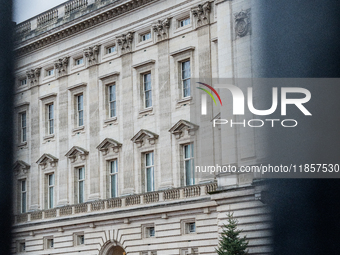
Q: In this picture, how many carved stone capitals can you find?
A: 6